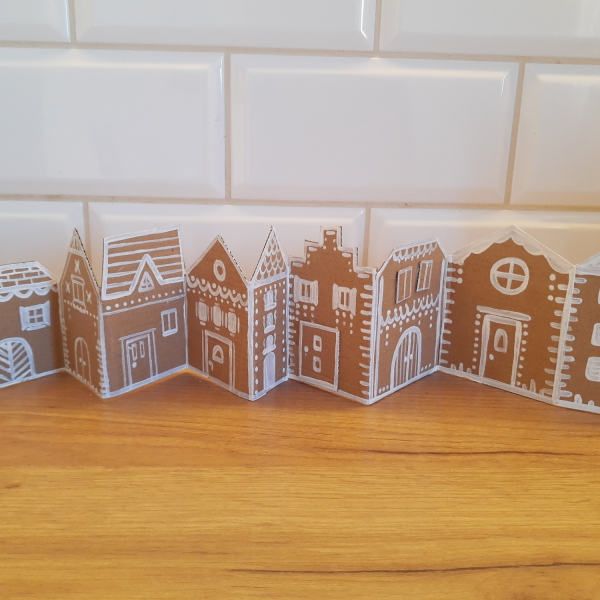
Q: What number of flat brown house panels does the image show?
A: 9